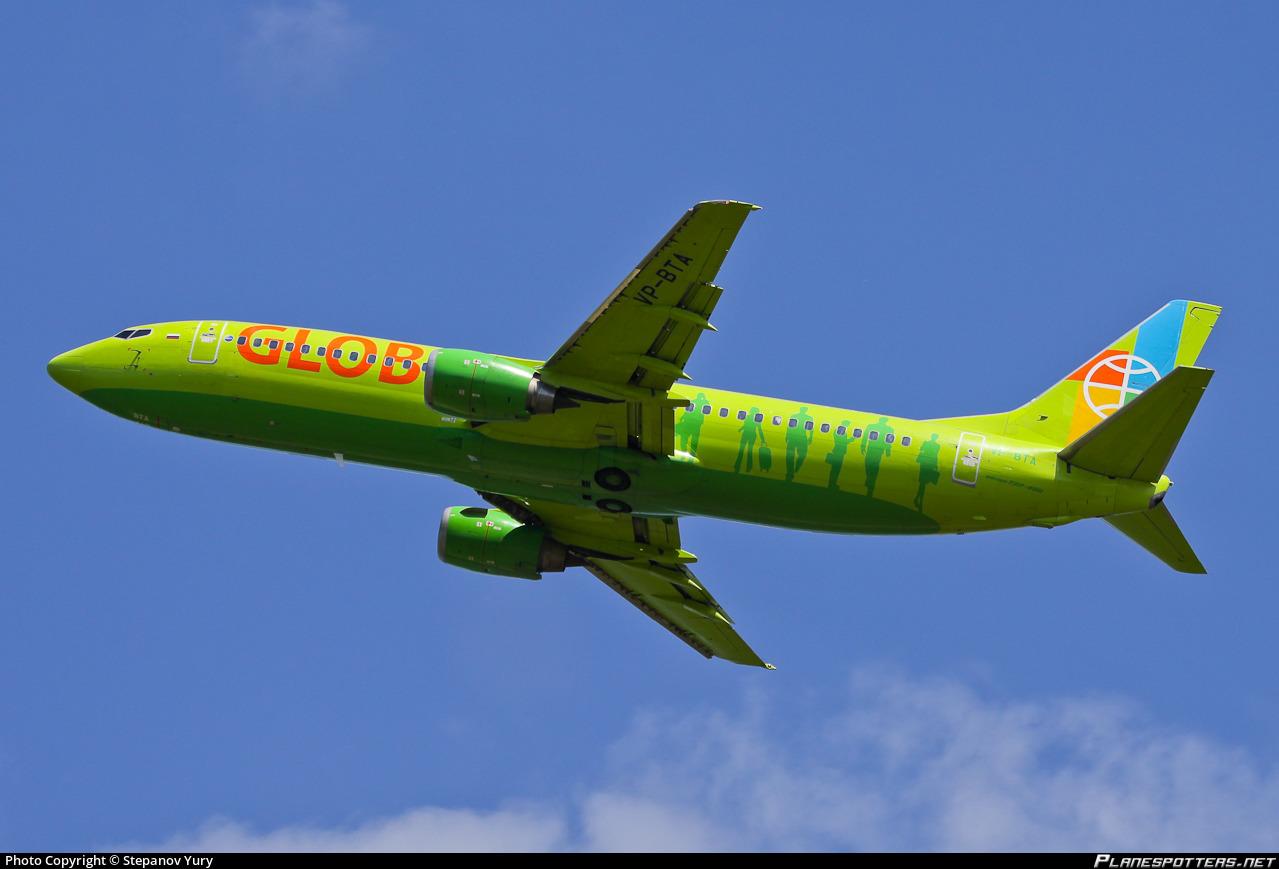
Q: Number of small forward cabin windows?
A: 12